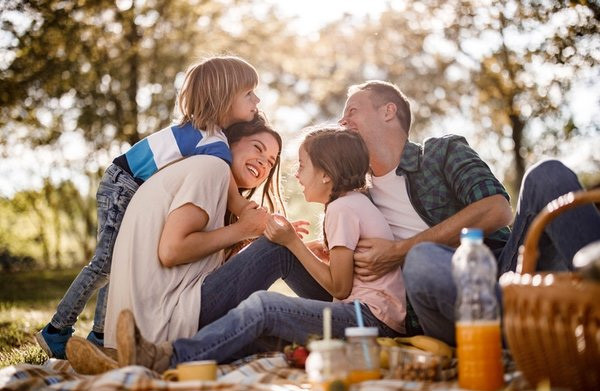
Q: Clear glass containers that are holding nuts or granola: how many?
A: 1